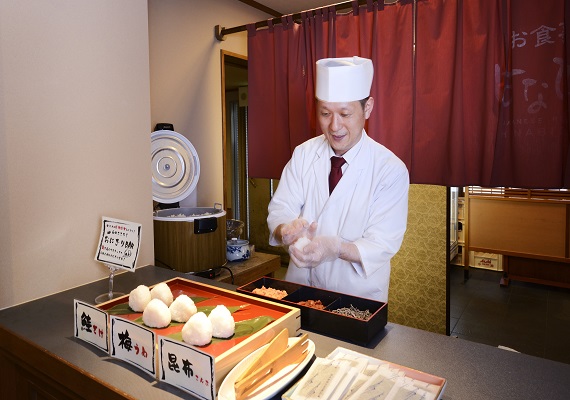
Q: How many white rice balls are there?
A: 6